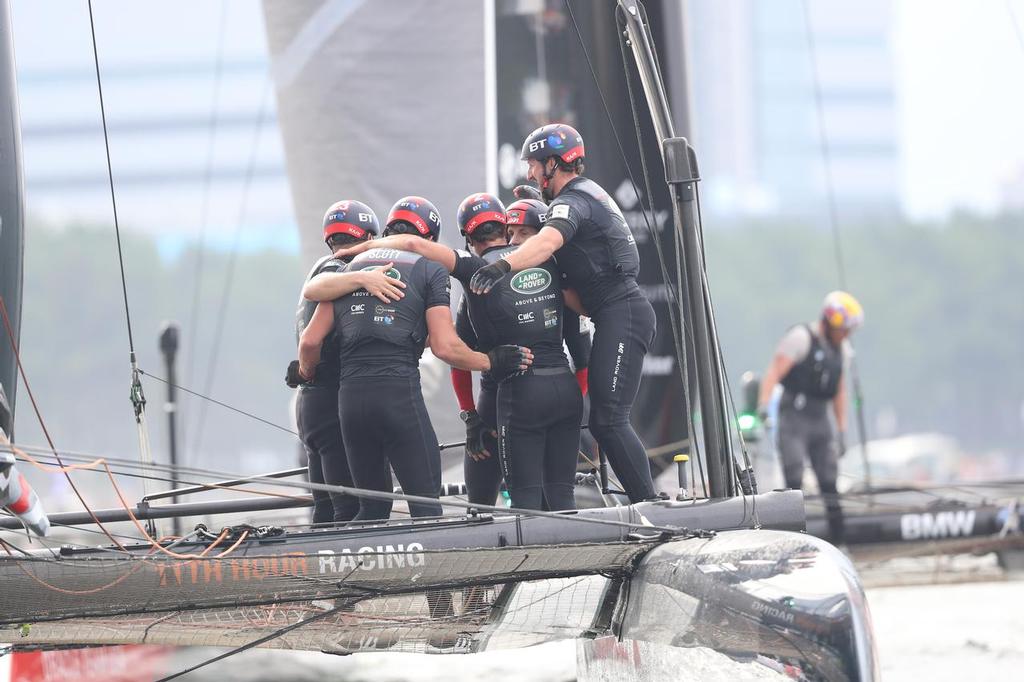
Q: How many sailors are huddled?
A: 5